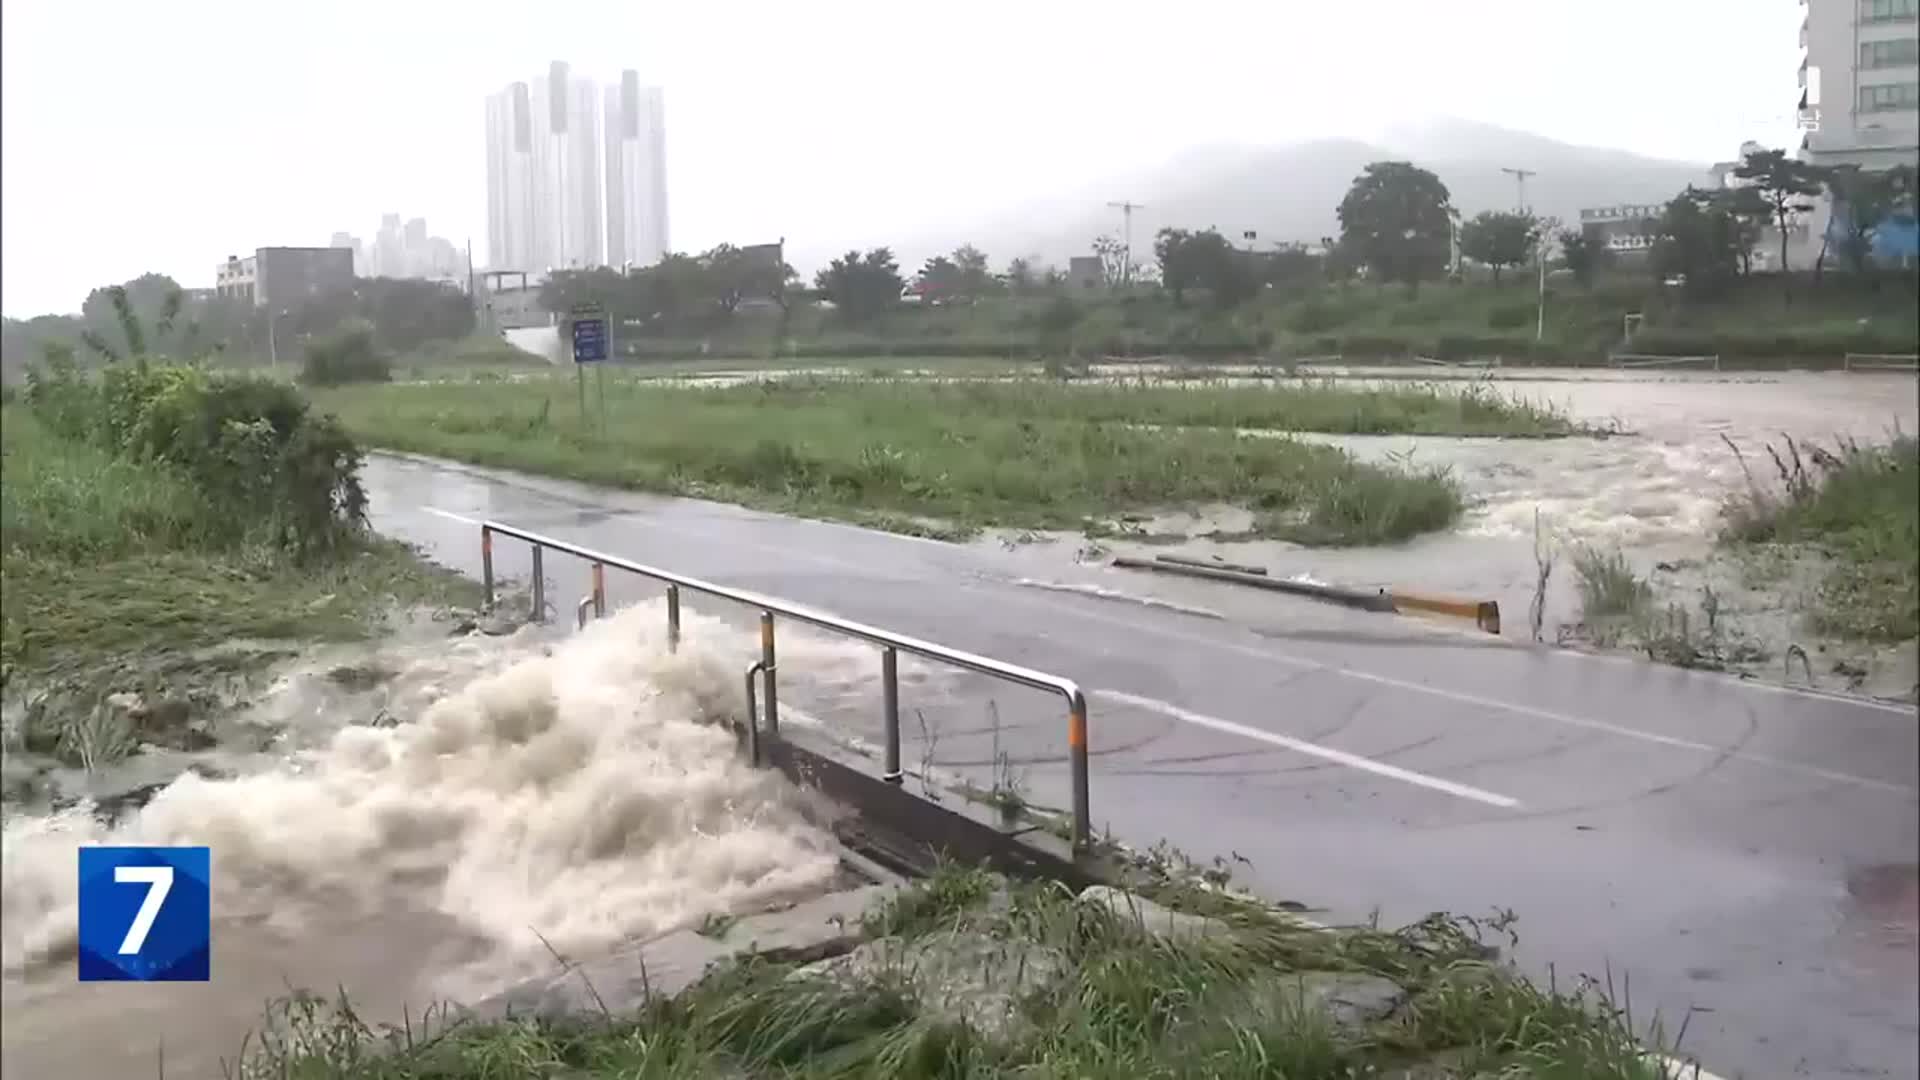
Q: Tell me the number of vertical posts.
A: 7